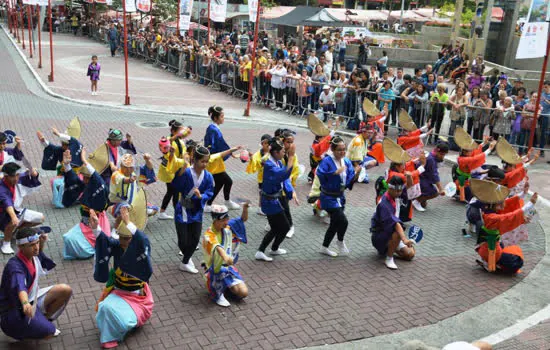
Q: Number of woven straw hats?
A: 10